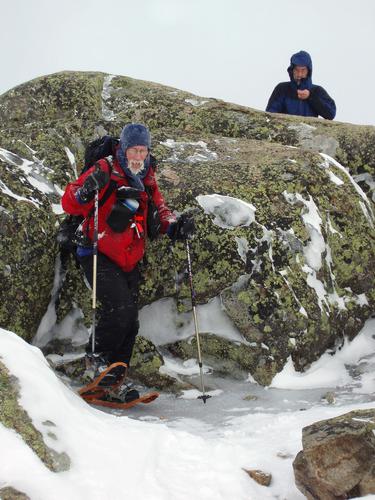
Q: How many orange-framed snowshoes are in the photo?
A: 2